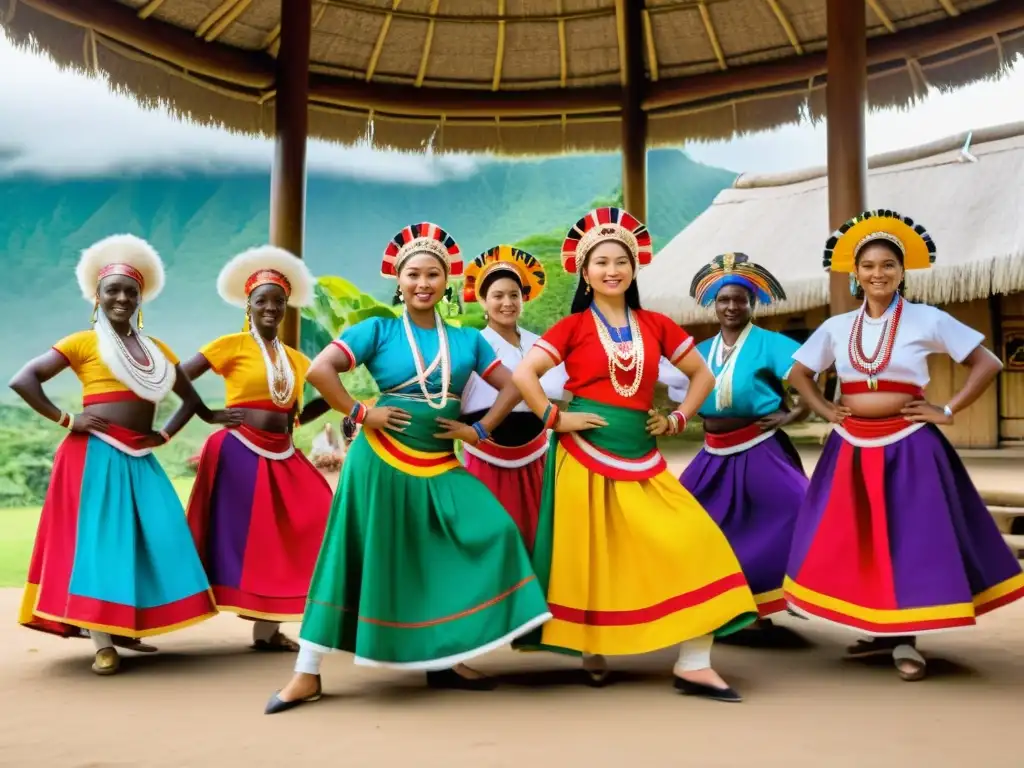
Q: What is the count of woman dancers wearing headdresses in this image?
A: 7